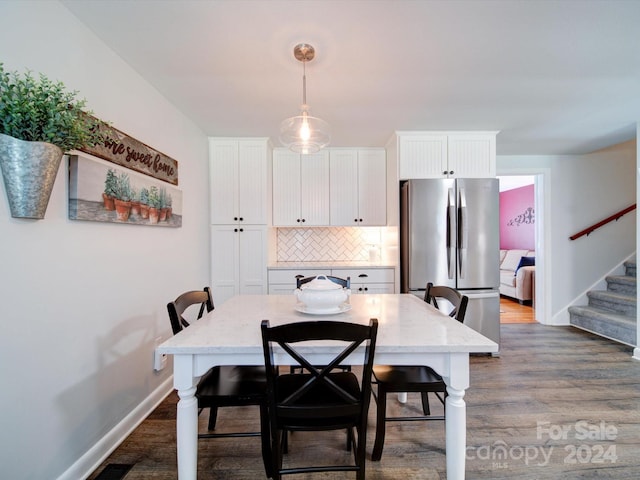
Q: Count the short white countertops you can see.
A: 1